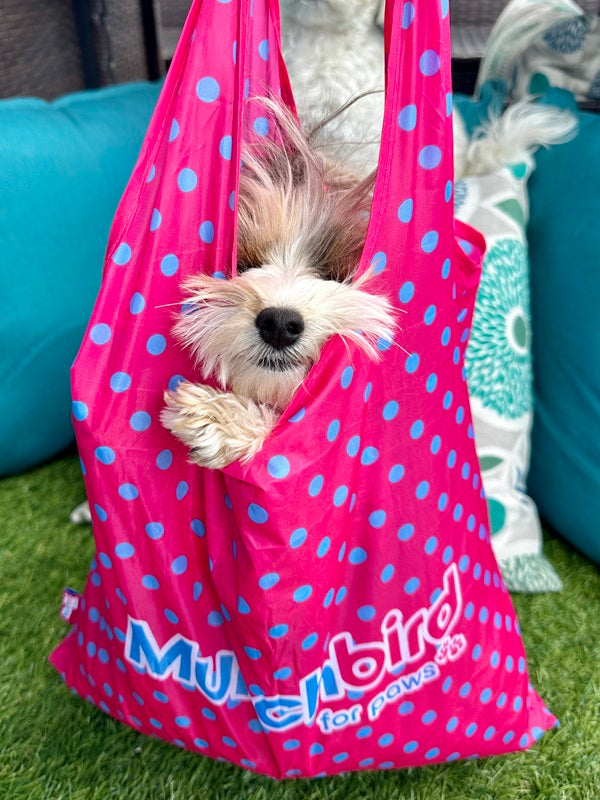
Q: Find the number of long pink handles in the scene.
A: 2